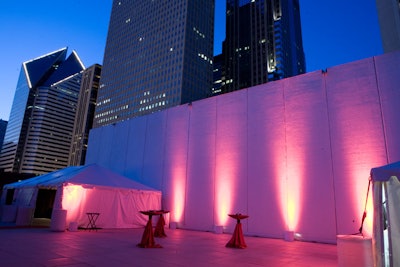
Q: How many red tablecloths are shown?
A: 3